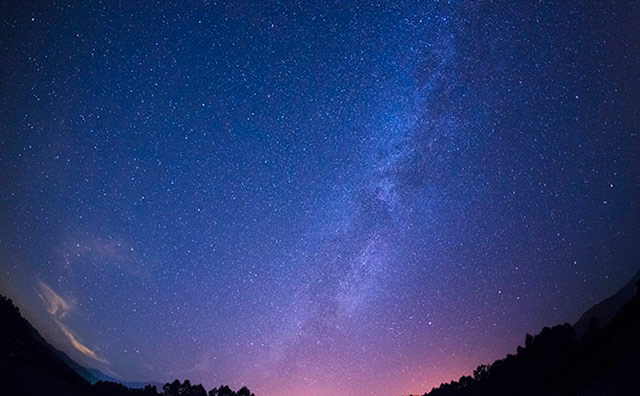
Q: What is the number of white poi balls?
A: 0